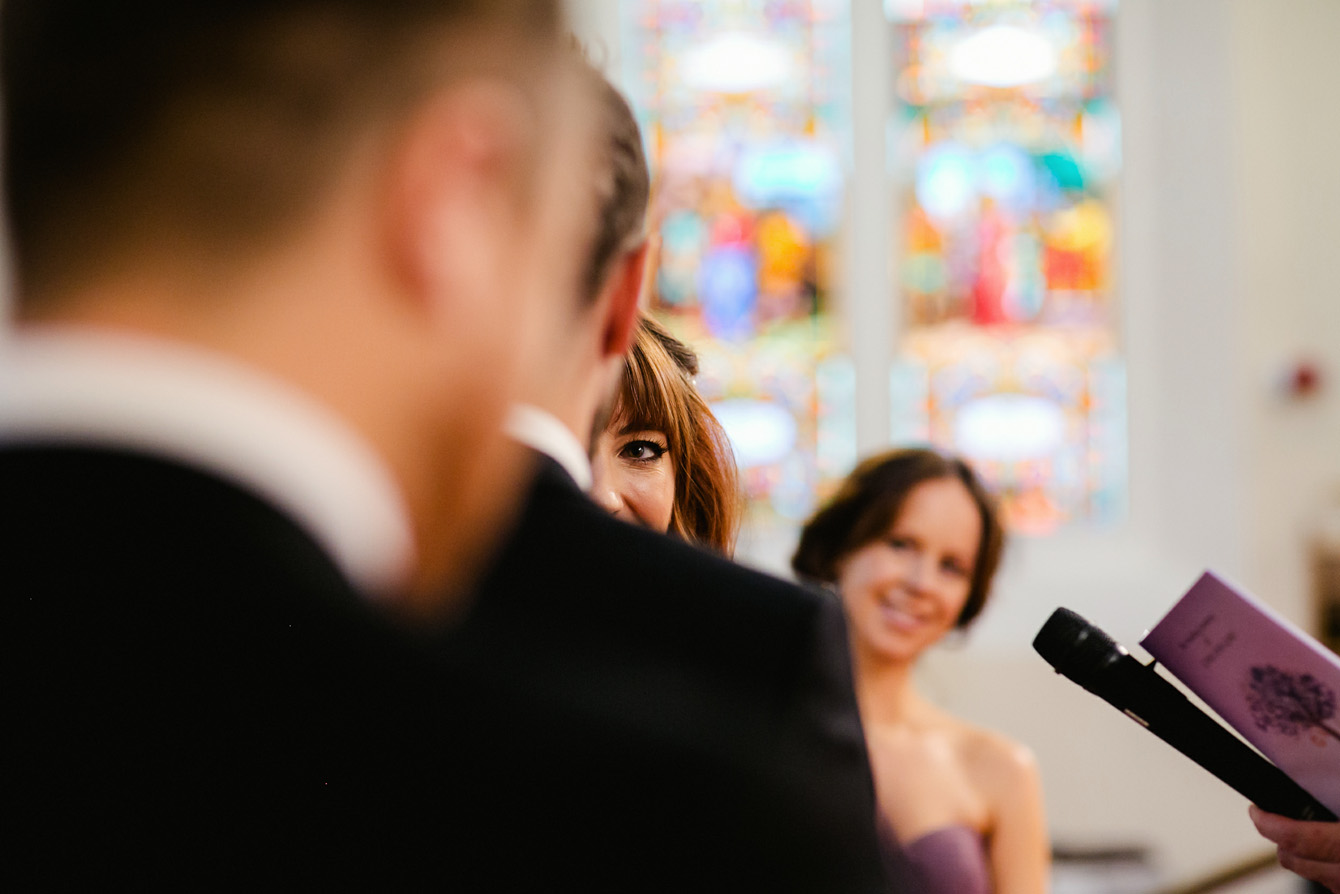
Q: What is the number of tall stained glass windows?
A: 2